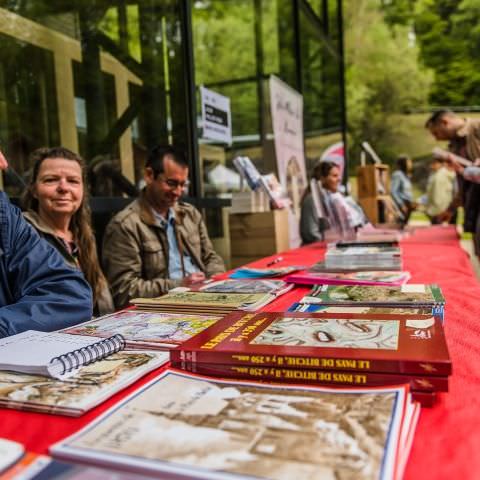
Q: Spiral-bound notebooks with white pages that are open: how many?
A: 1